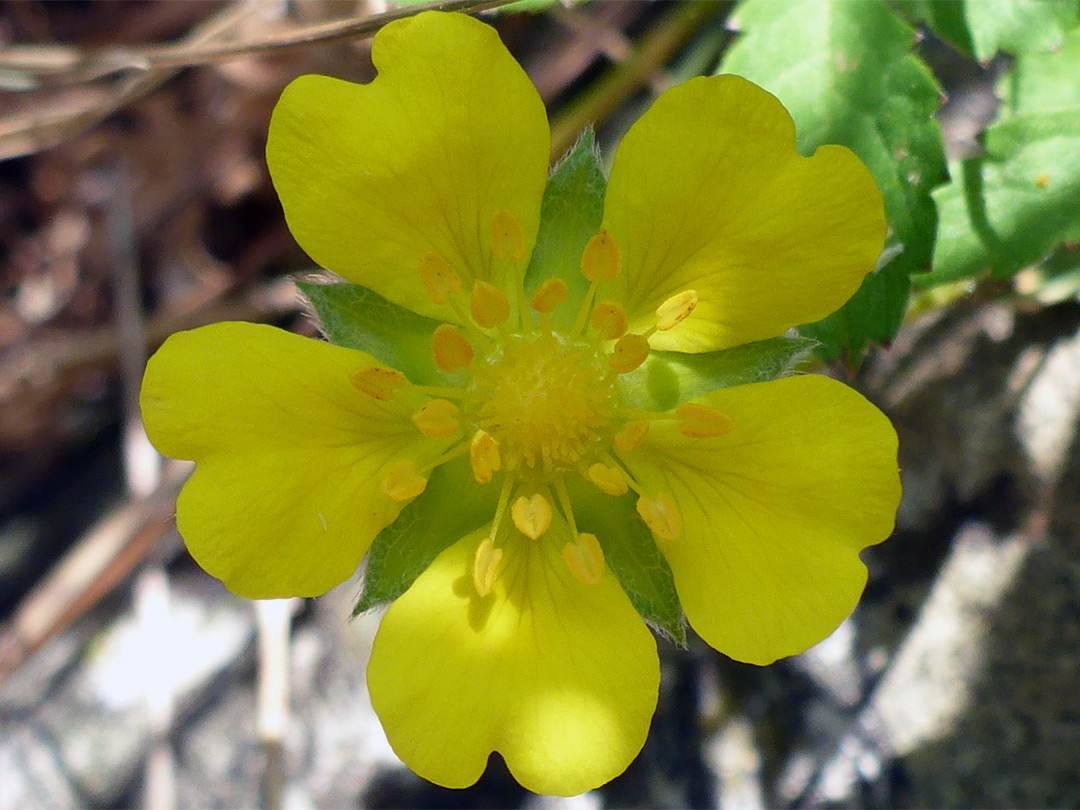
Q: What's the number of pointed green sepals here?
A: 5